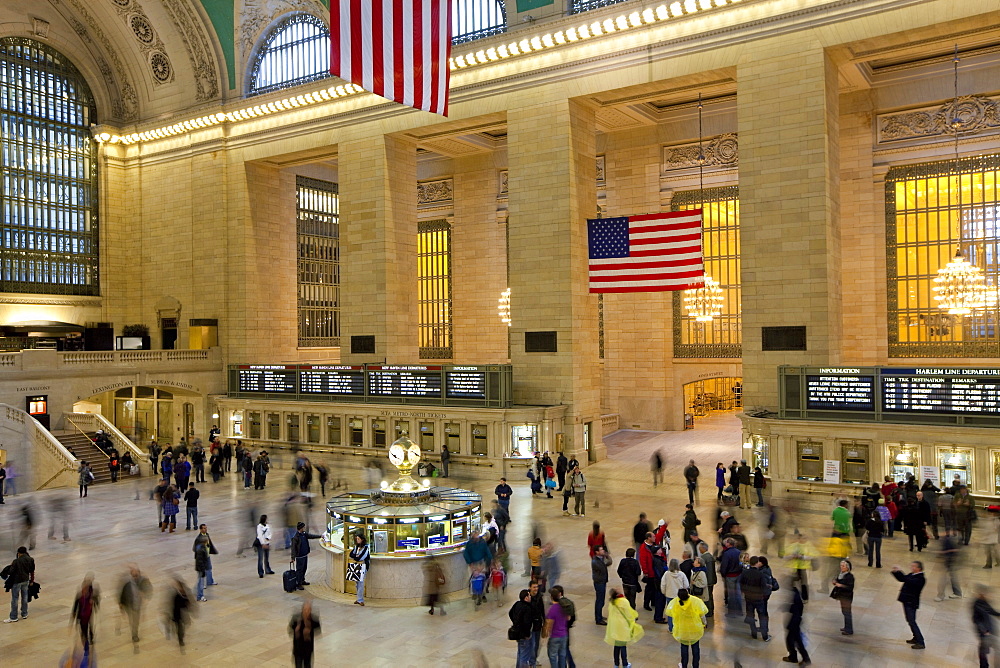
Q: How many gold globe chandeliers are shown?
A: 3